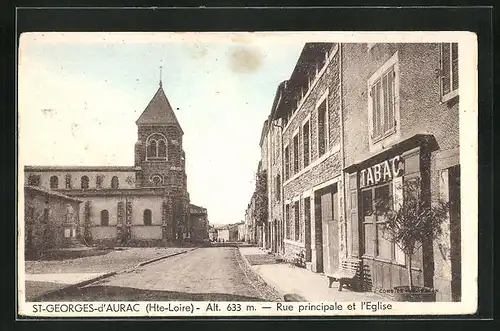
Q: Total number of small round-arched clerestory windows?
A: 3